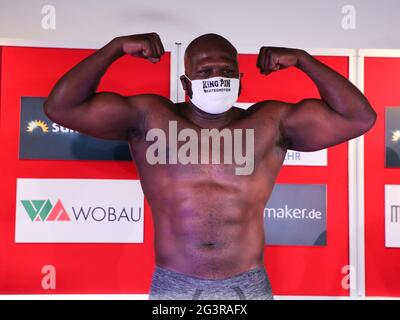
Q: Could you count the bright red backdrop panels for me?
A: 3